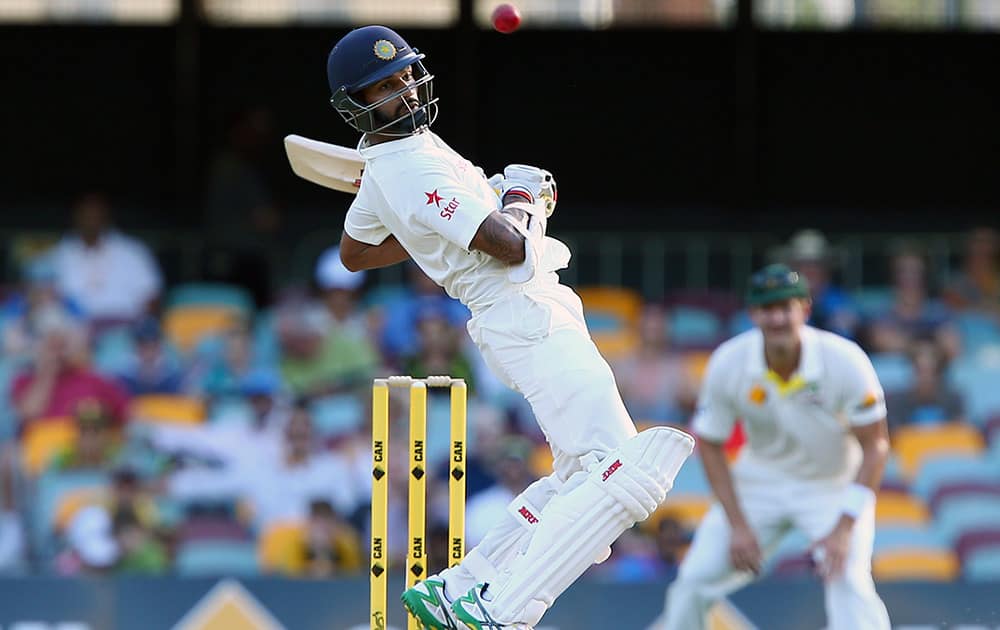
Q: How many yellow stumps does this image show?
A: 3